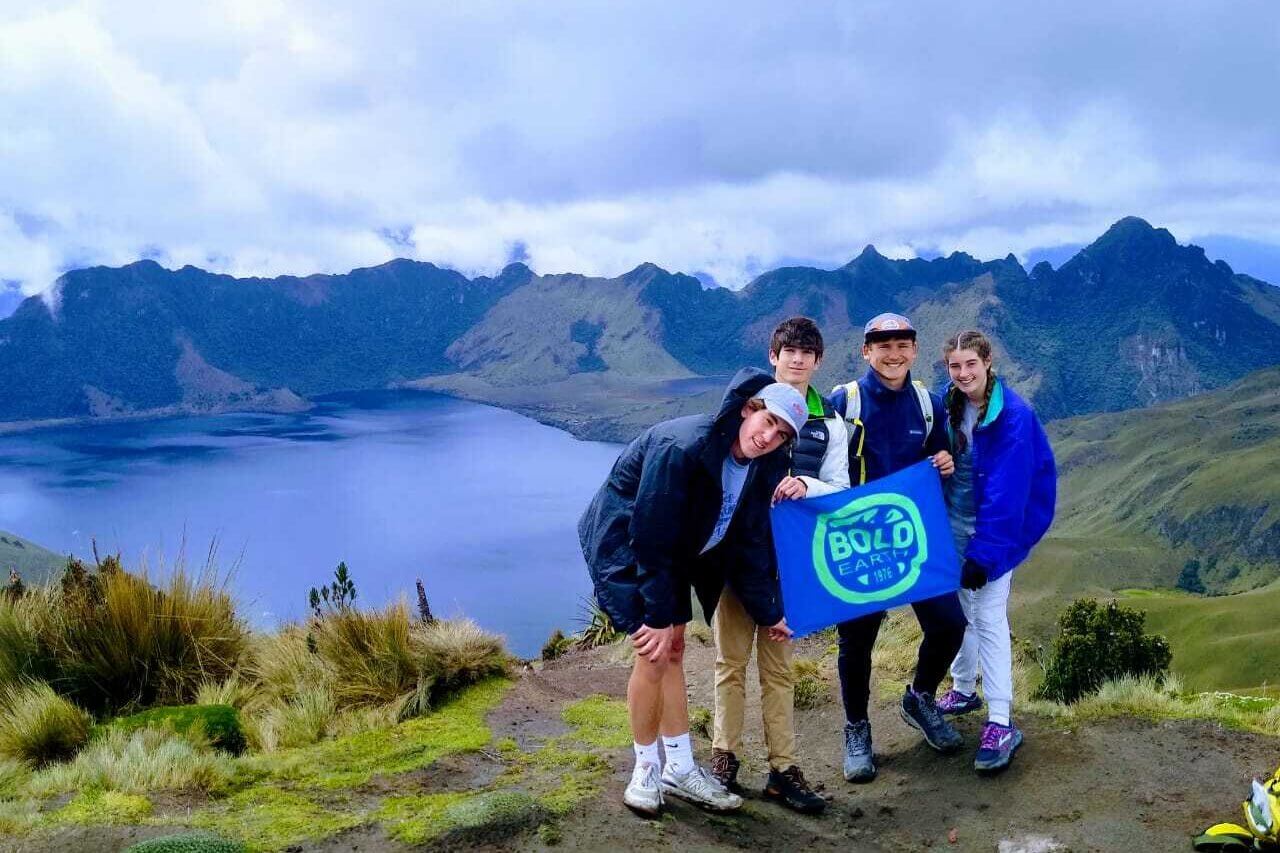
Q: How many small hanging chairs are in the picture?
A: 0